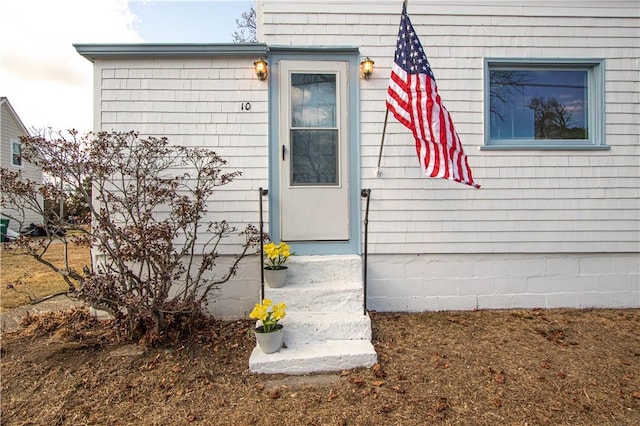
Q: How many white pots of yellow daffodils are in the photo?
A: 2